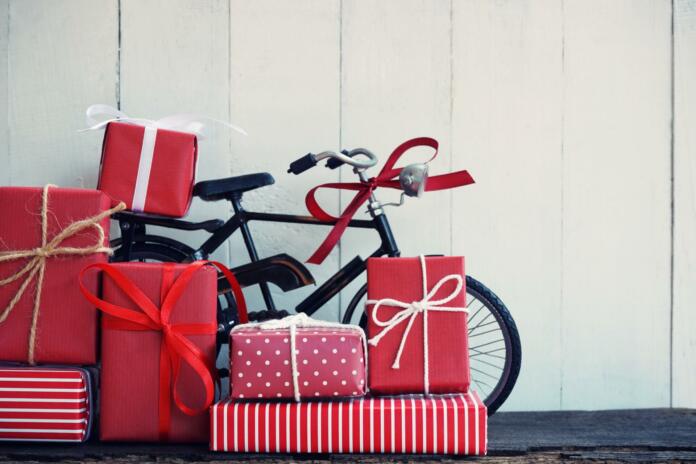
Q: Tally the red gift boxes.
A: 7